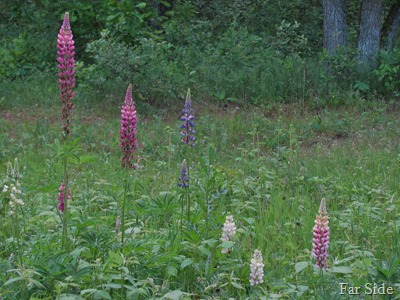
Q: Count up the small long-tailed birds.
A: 0